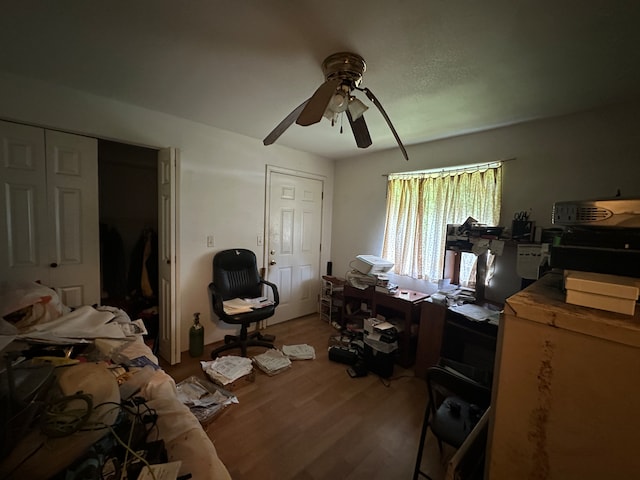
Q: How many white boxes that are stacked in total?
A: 2